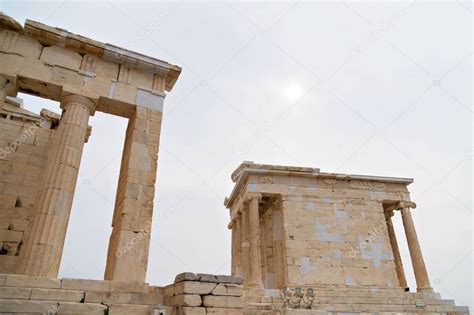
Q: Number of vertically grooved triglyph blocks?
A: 4